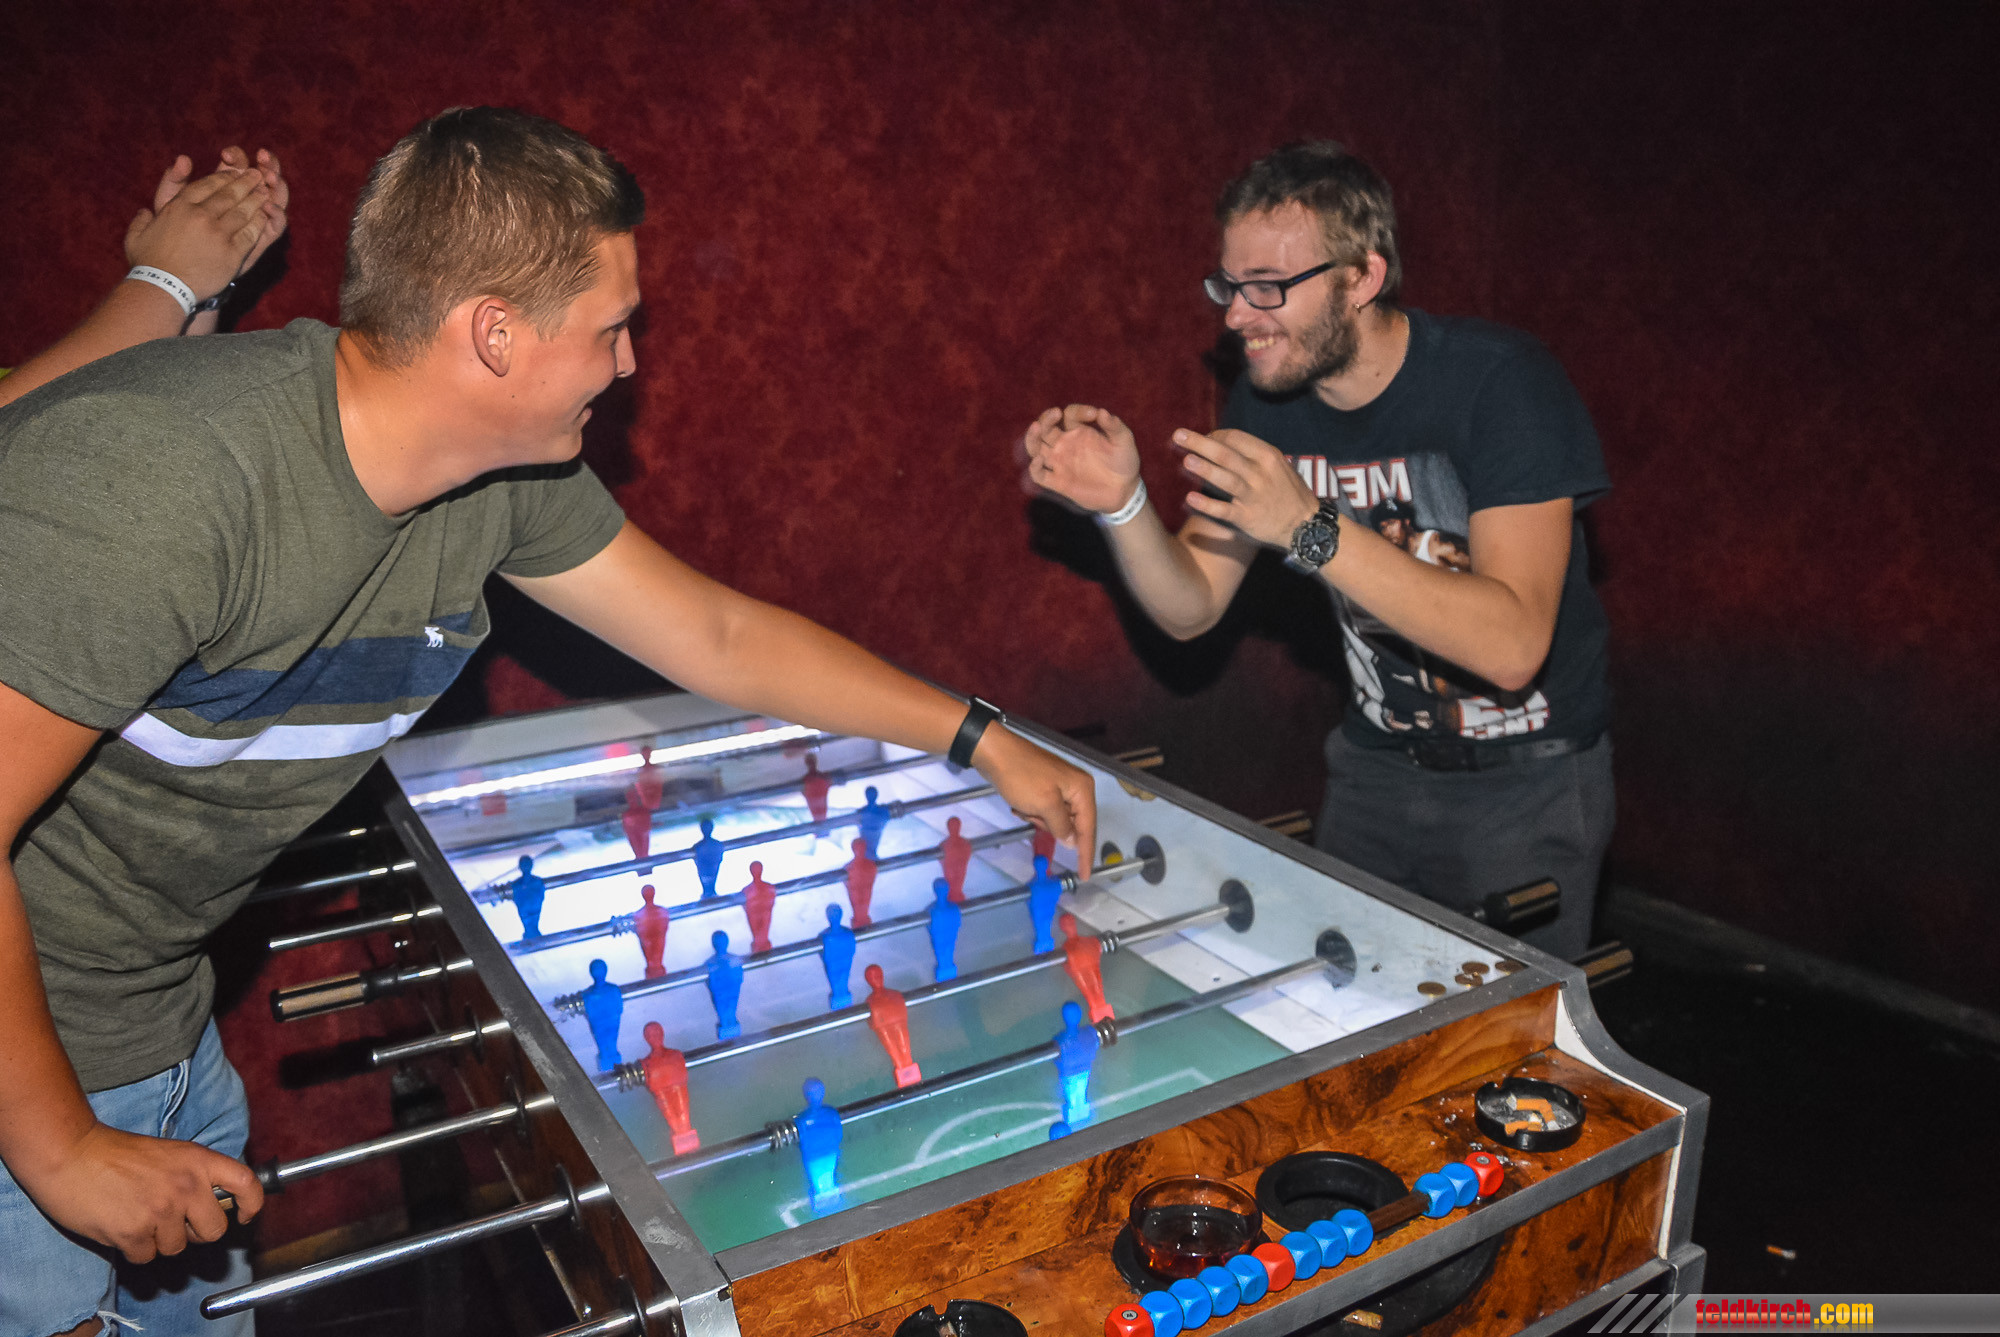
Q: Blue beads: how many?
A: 9